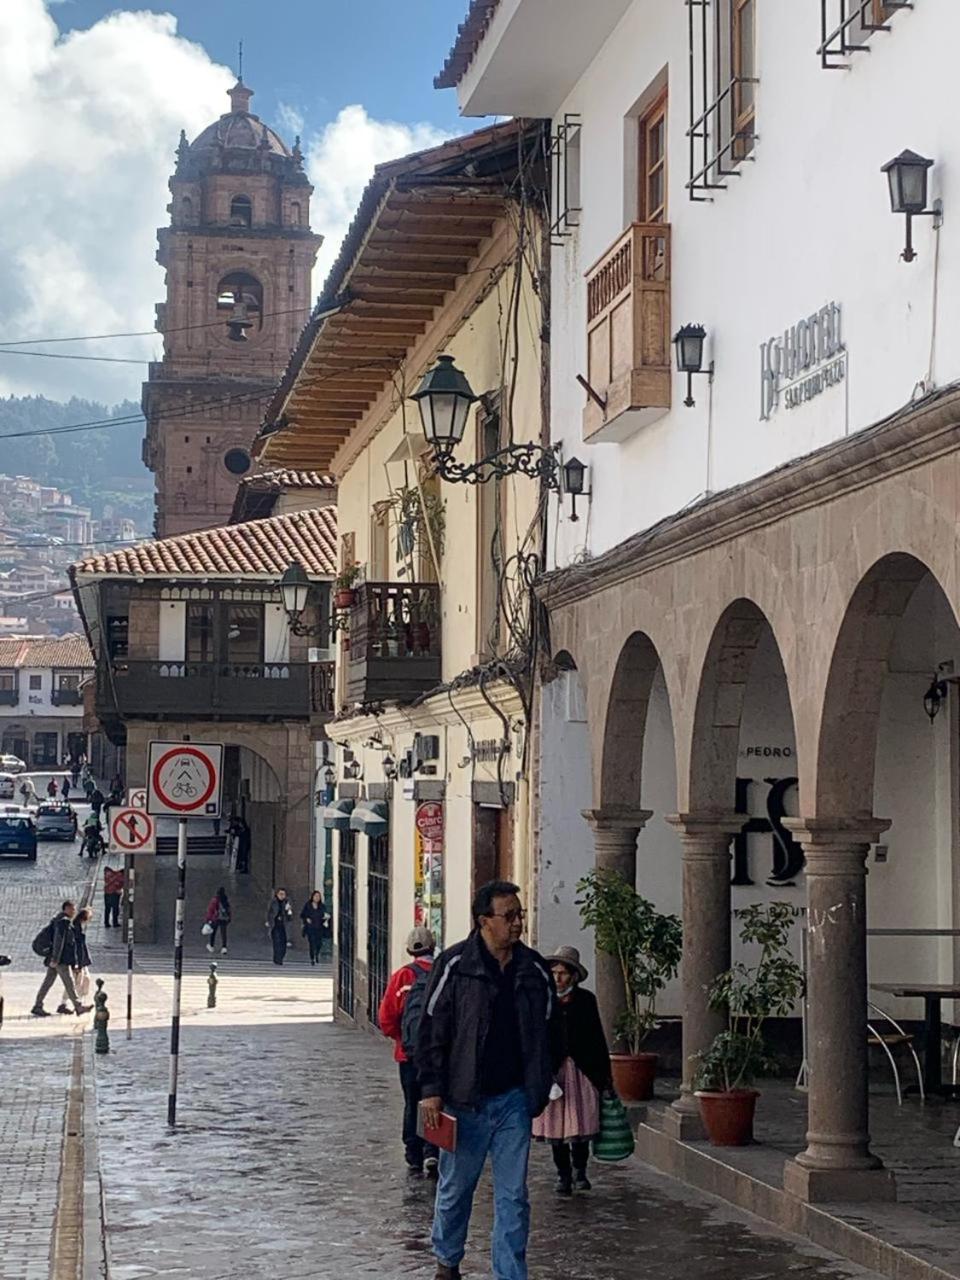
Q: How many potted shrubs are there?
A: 2